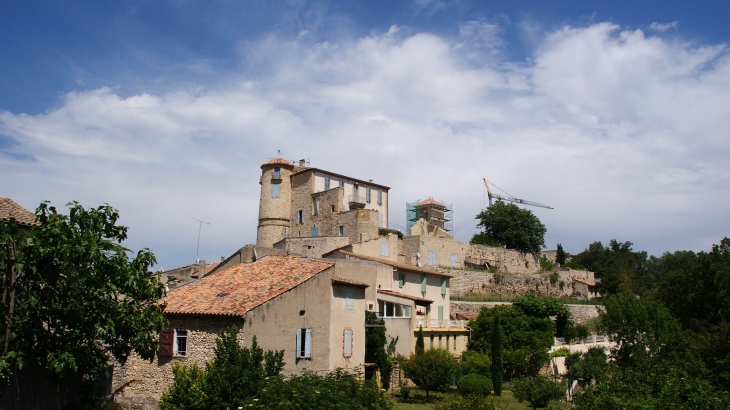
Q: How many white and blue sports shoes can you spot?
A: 0